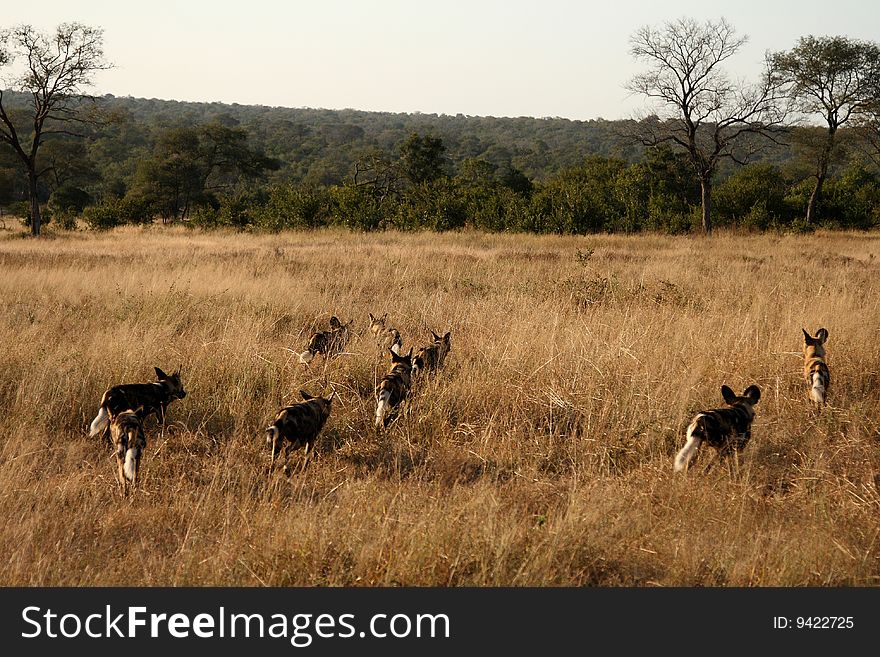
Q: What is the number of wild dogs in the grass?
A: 9